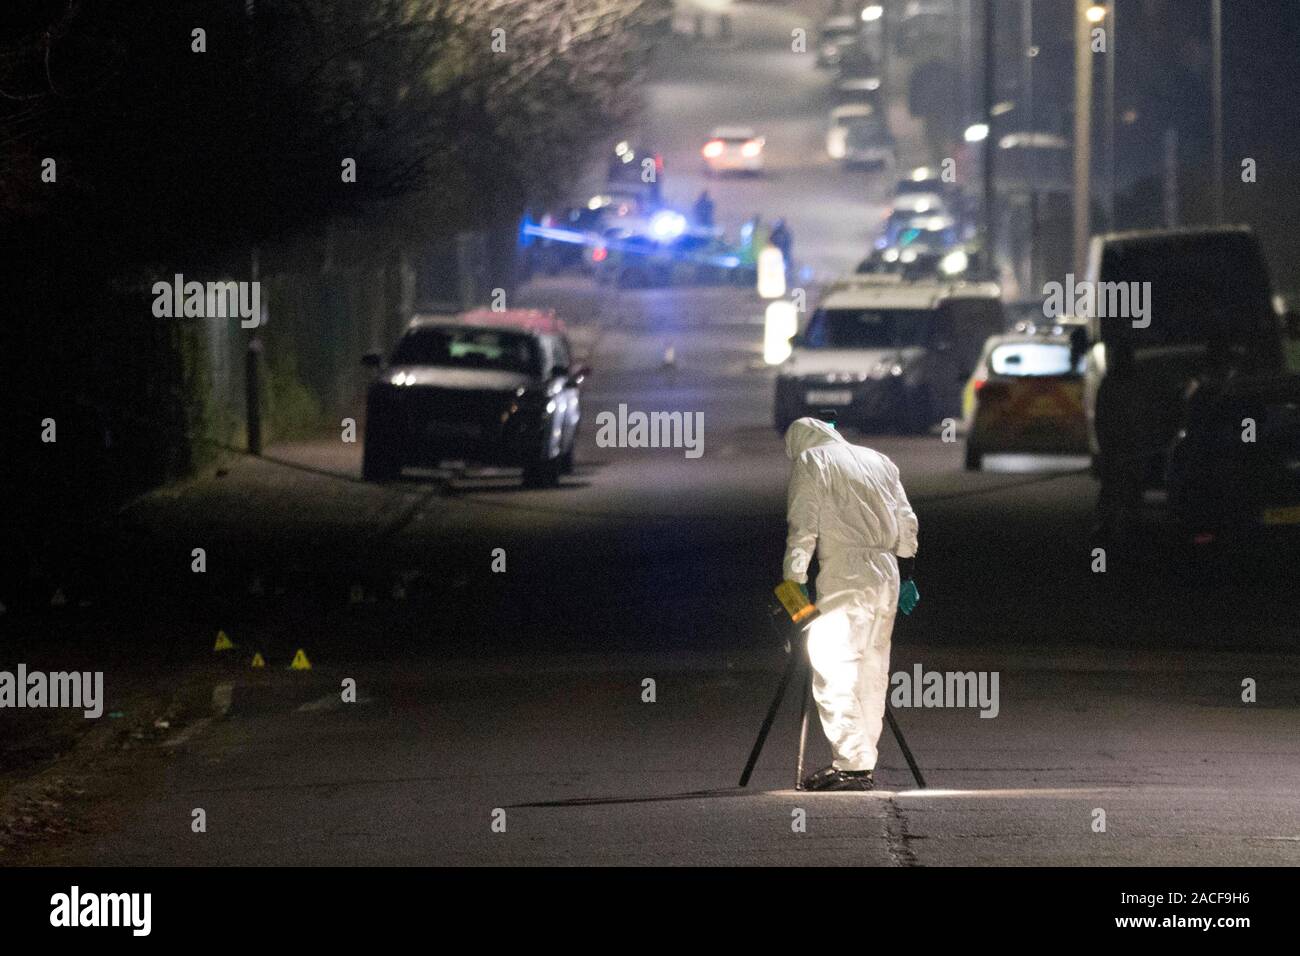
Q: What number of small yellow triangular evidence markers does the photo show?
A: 3